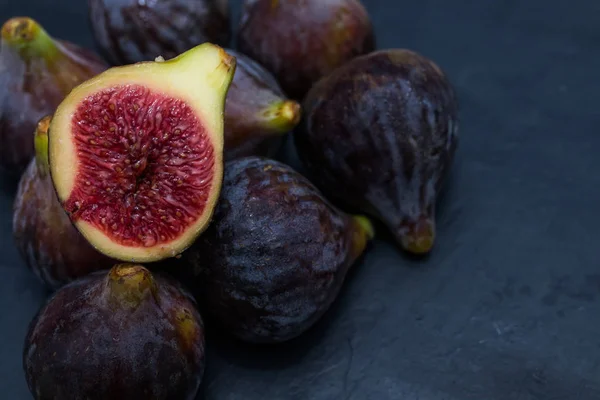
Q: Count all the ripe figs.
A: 9